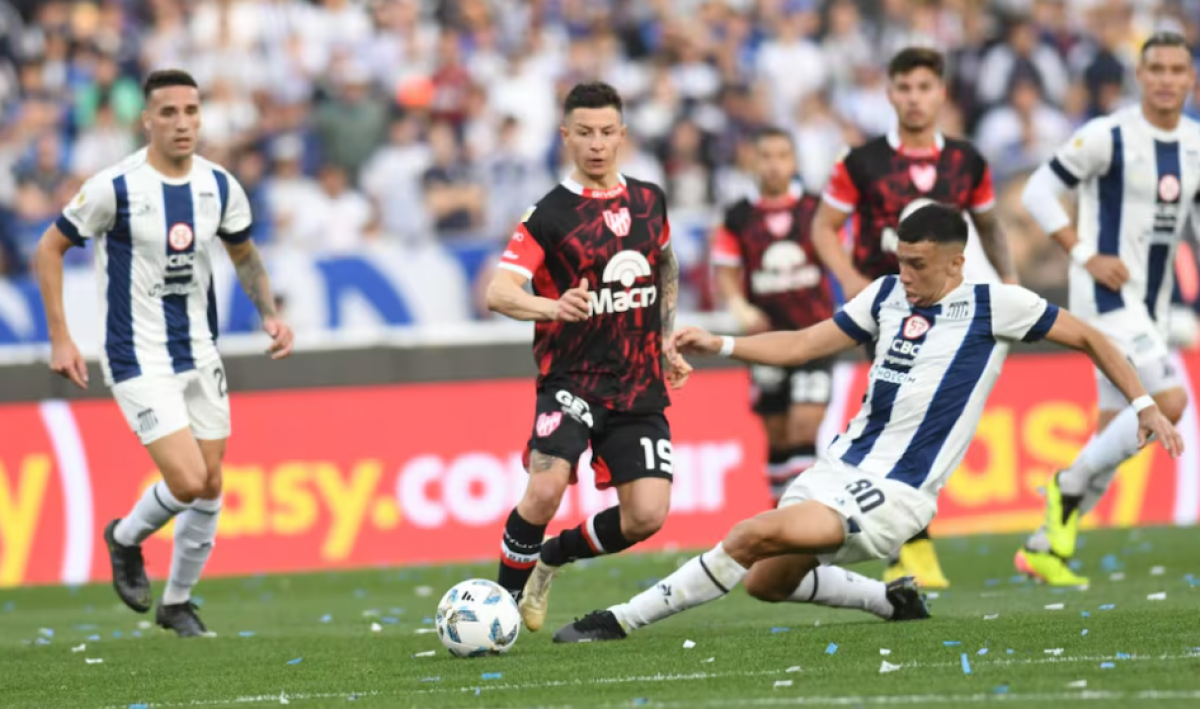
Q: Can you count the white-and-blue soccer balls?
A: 1